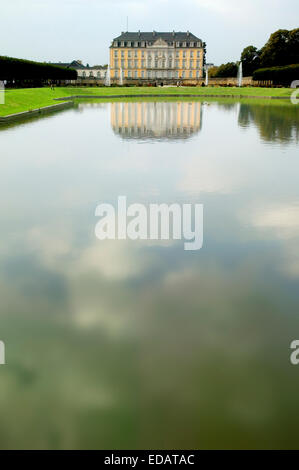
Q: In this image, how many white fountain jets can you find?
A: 4